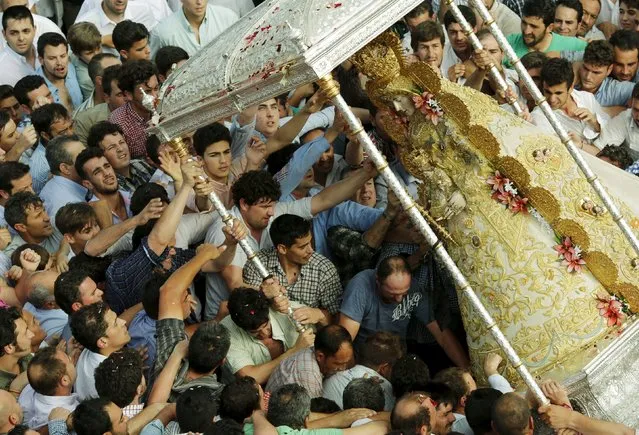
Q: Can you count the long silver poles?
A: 4